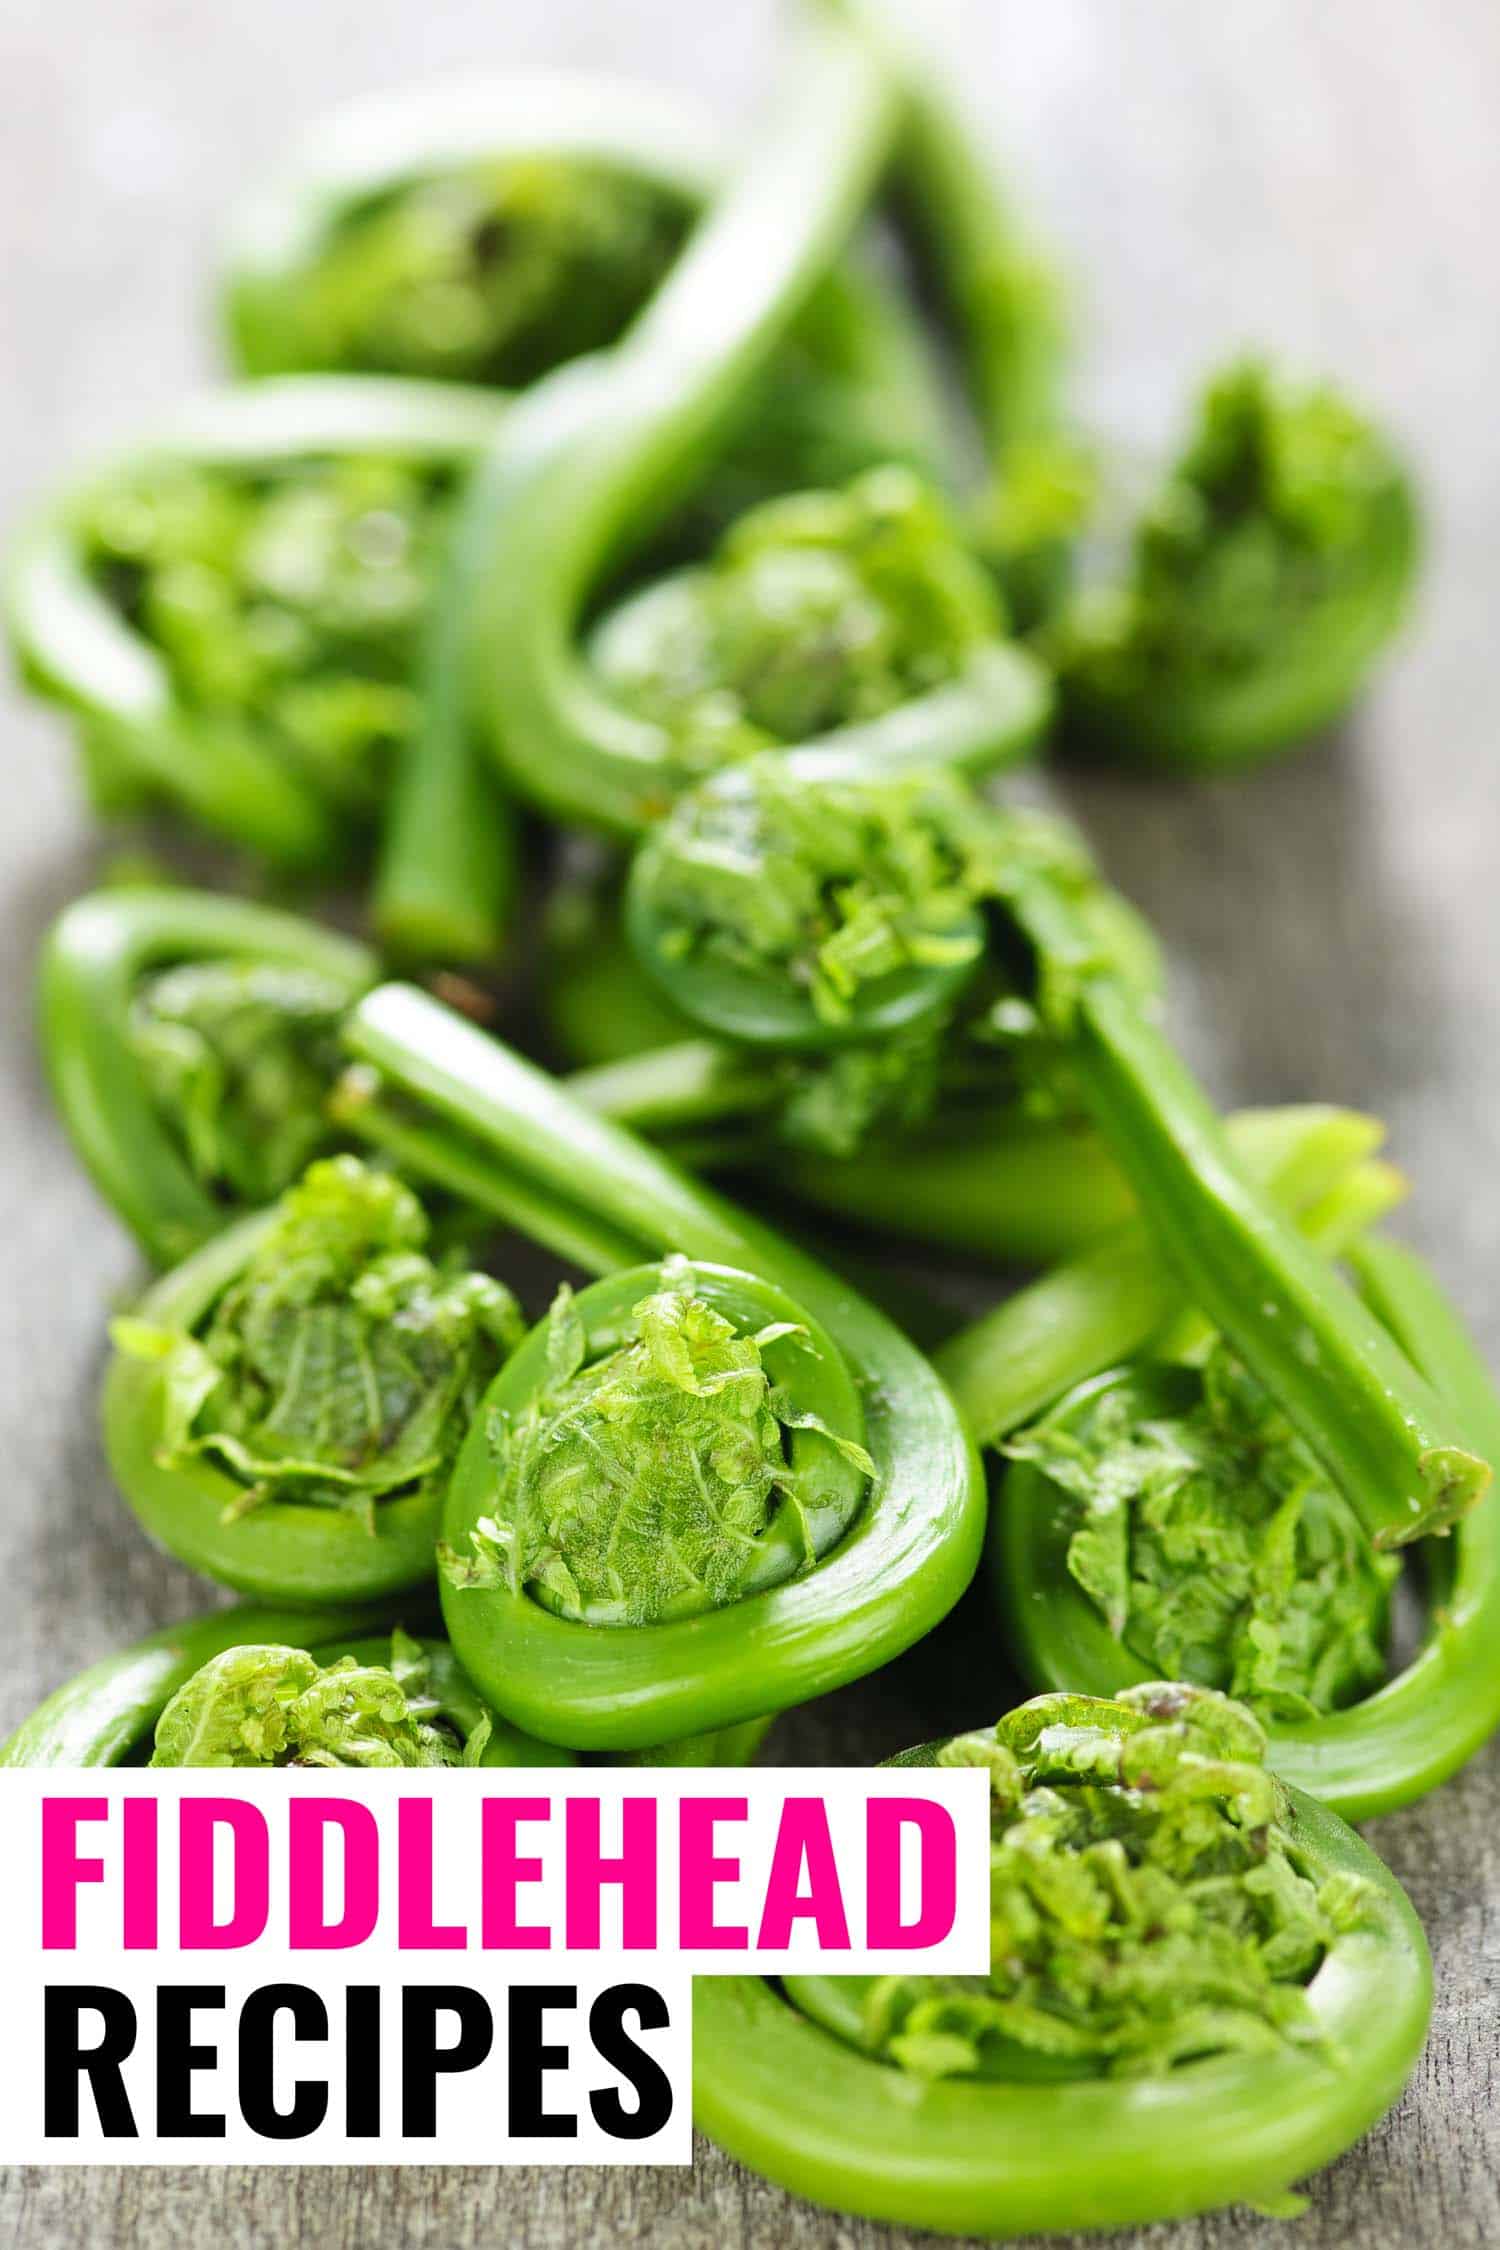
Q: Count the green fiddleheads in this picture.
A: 11